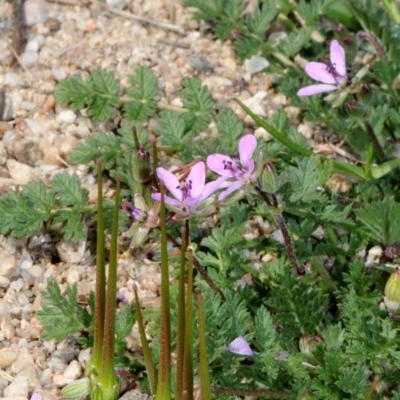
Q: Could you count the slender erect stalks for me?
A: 7